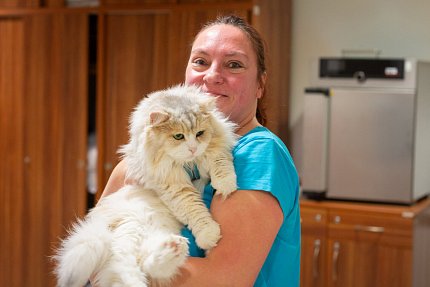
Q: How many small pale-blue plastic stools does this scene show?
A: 0